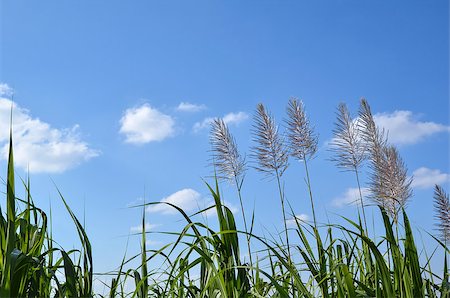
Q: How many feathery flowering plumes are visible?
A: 7